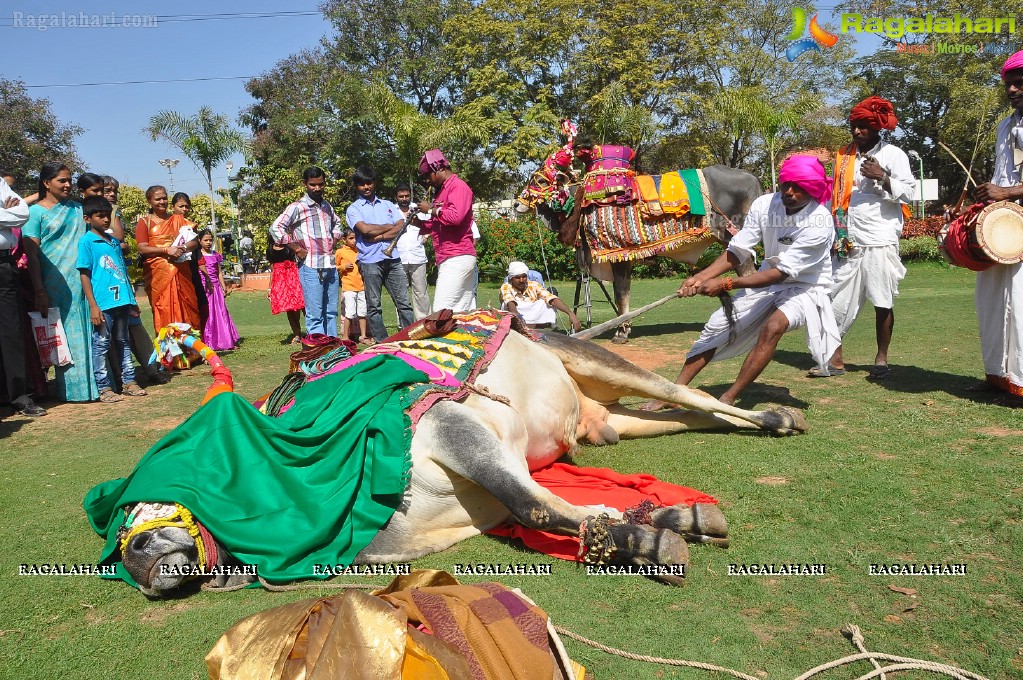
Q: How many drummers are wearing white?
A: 1